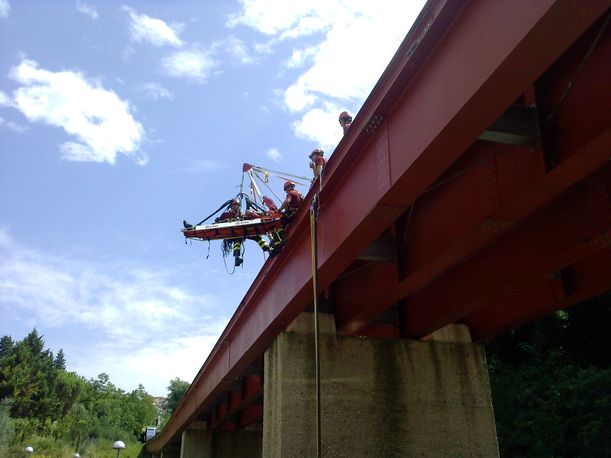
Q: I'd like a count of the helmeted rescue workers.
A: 4